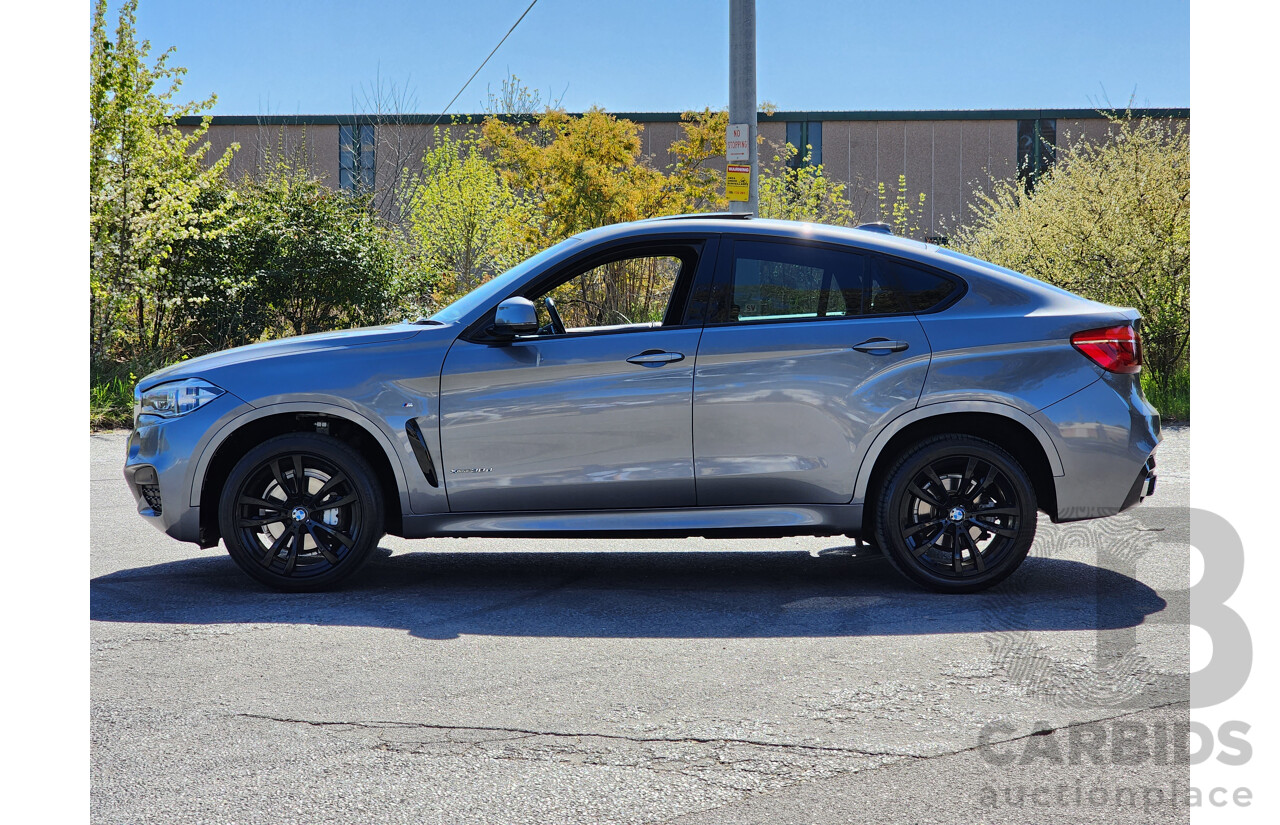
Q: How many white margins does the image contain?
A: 2